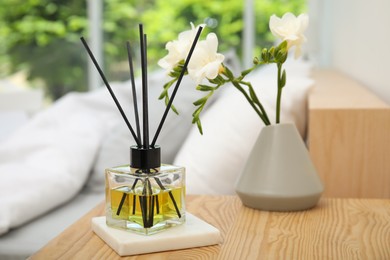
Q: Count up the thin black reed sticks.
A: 5